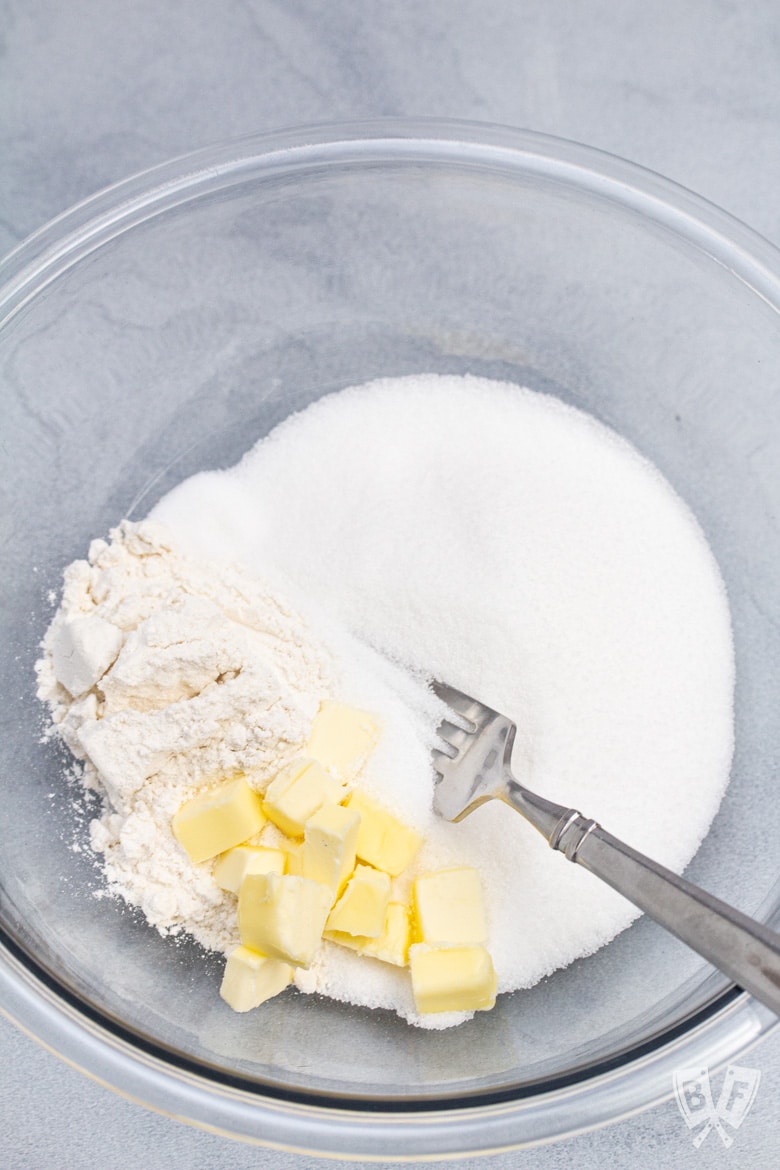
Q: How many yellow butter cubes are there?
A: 13